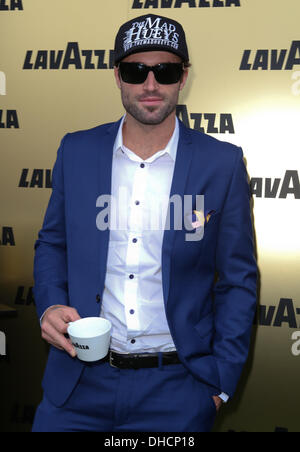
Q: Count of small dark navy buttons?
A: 6